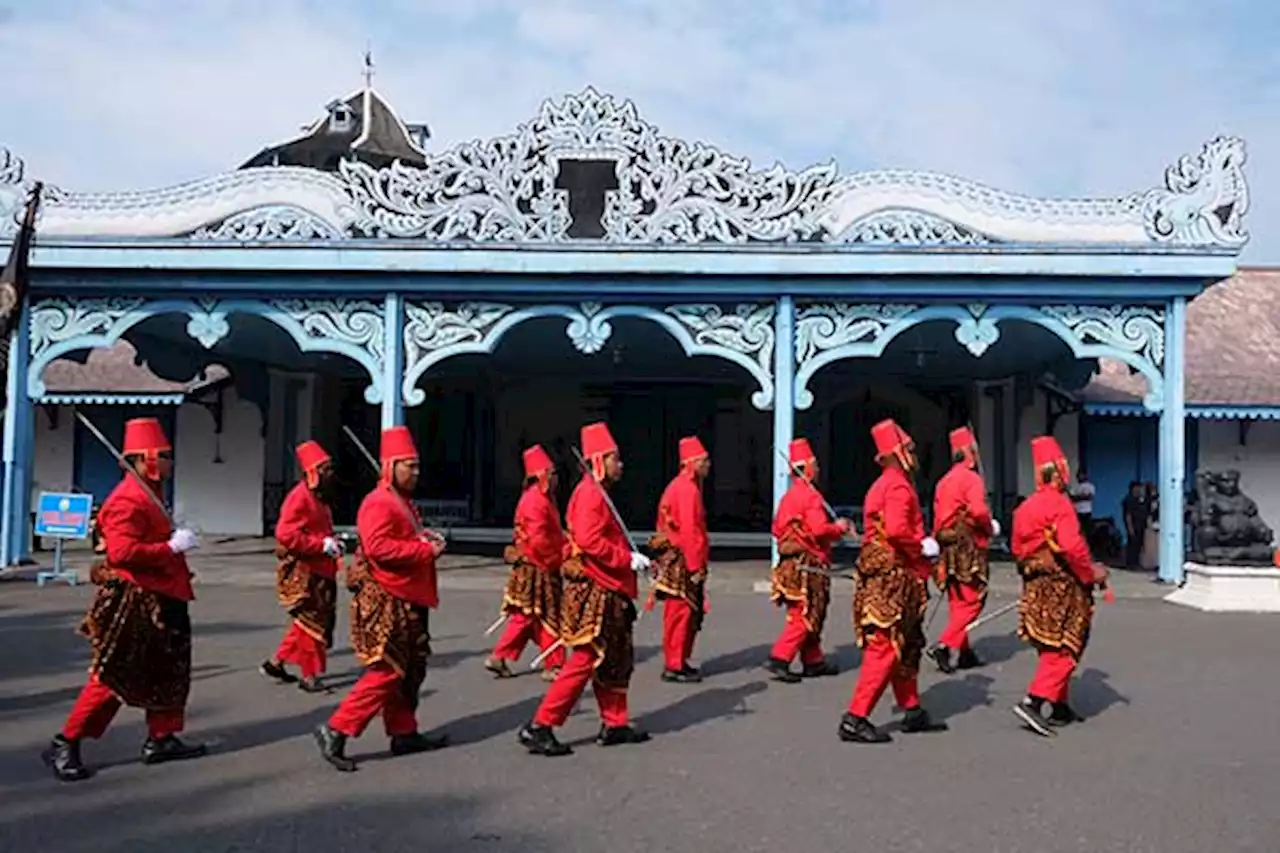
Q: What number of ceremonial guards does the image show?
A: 10